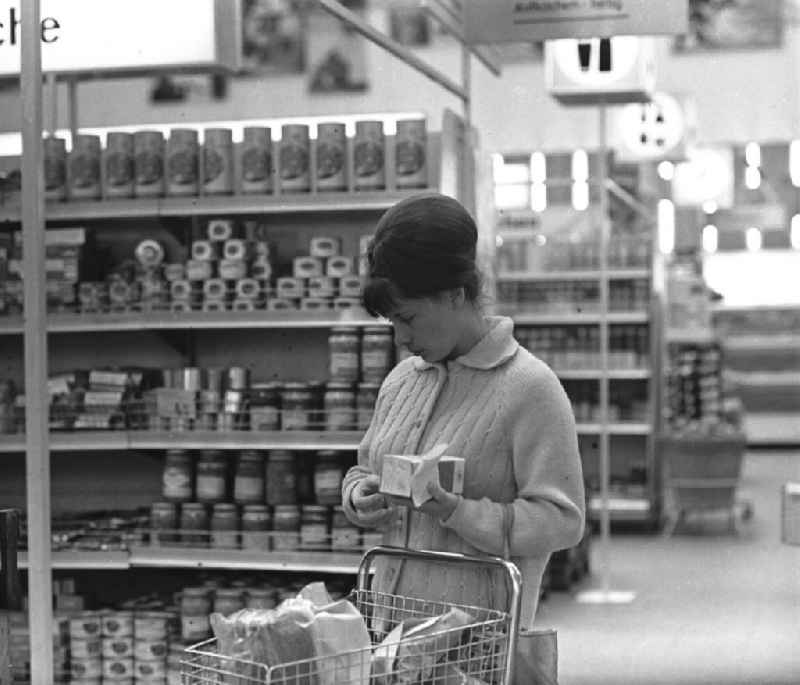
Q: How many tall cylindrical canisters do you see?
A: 11